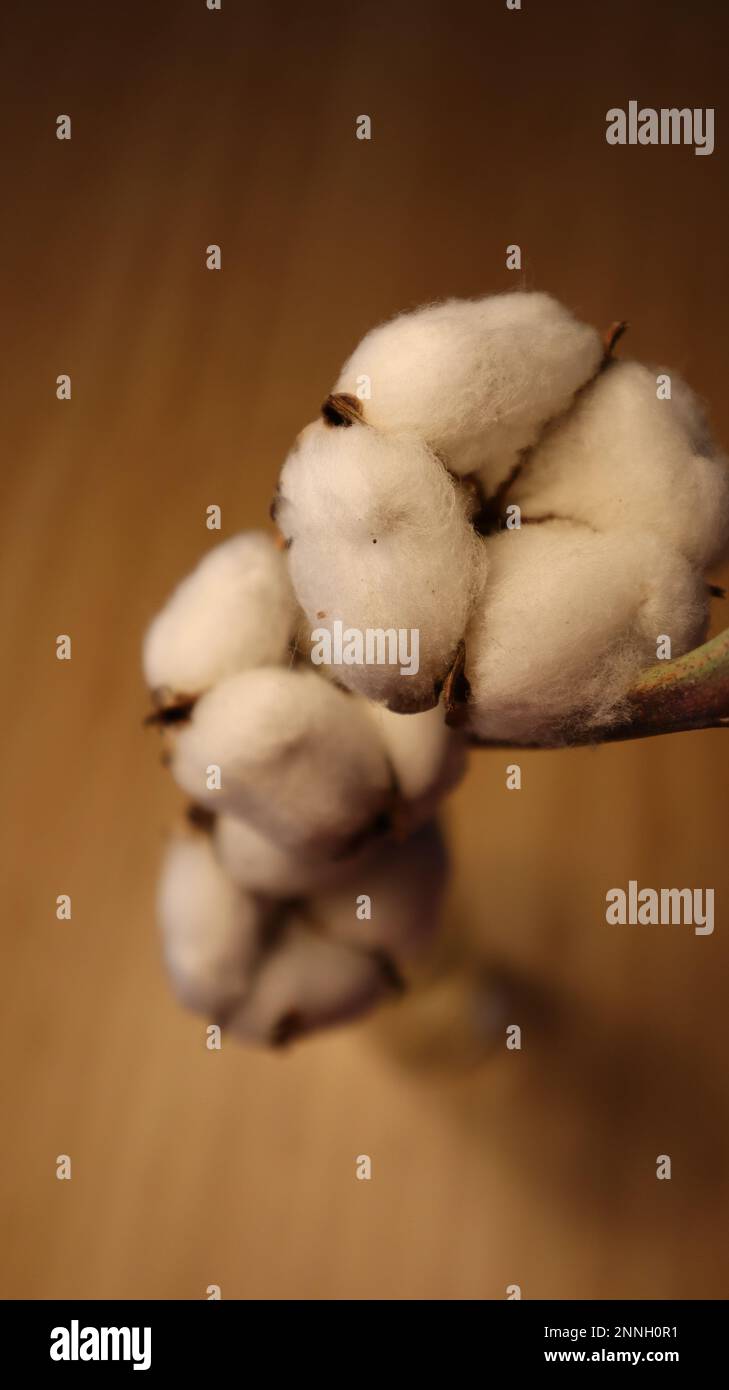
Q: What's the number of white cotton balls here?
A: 11